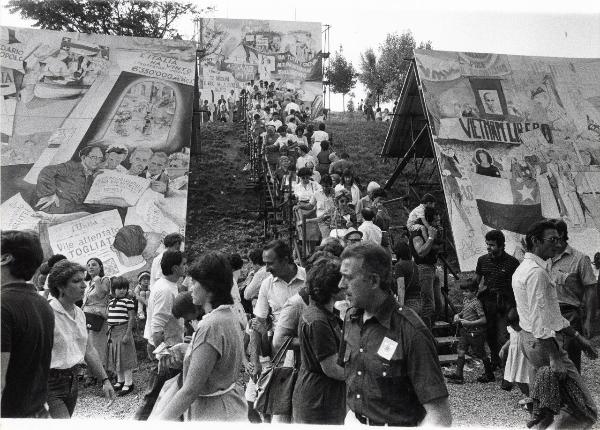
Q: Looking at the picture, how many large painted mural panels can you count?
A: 3